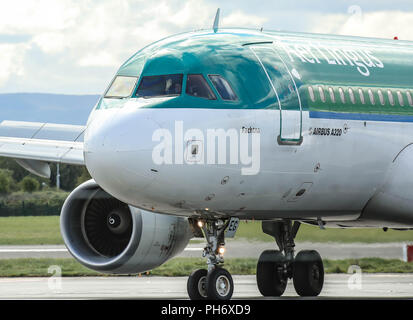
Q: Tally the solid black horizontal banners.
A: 1